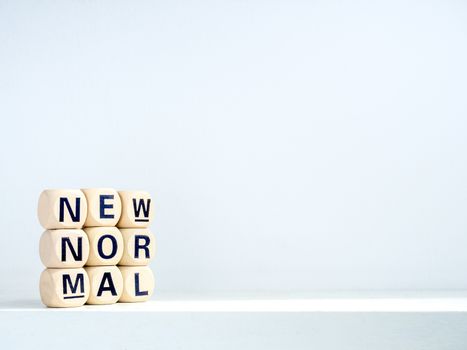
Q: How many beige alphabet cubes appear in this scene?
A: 9